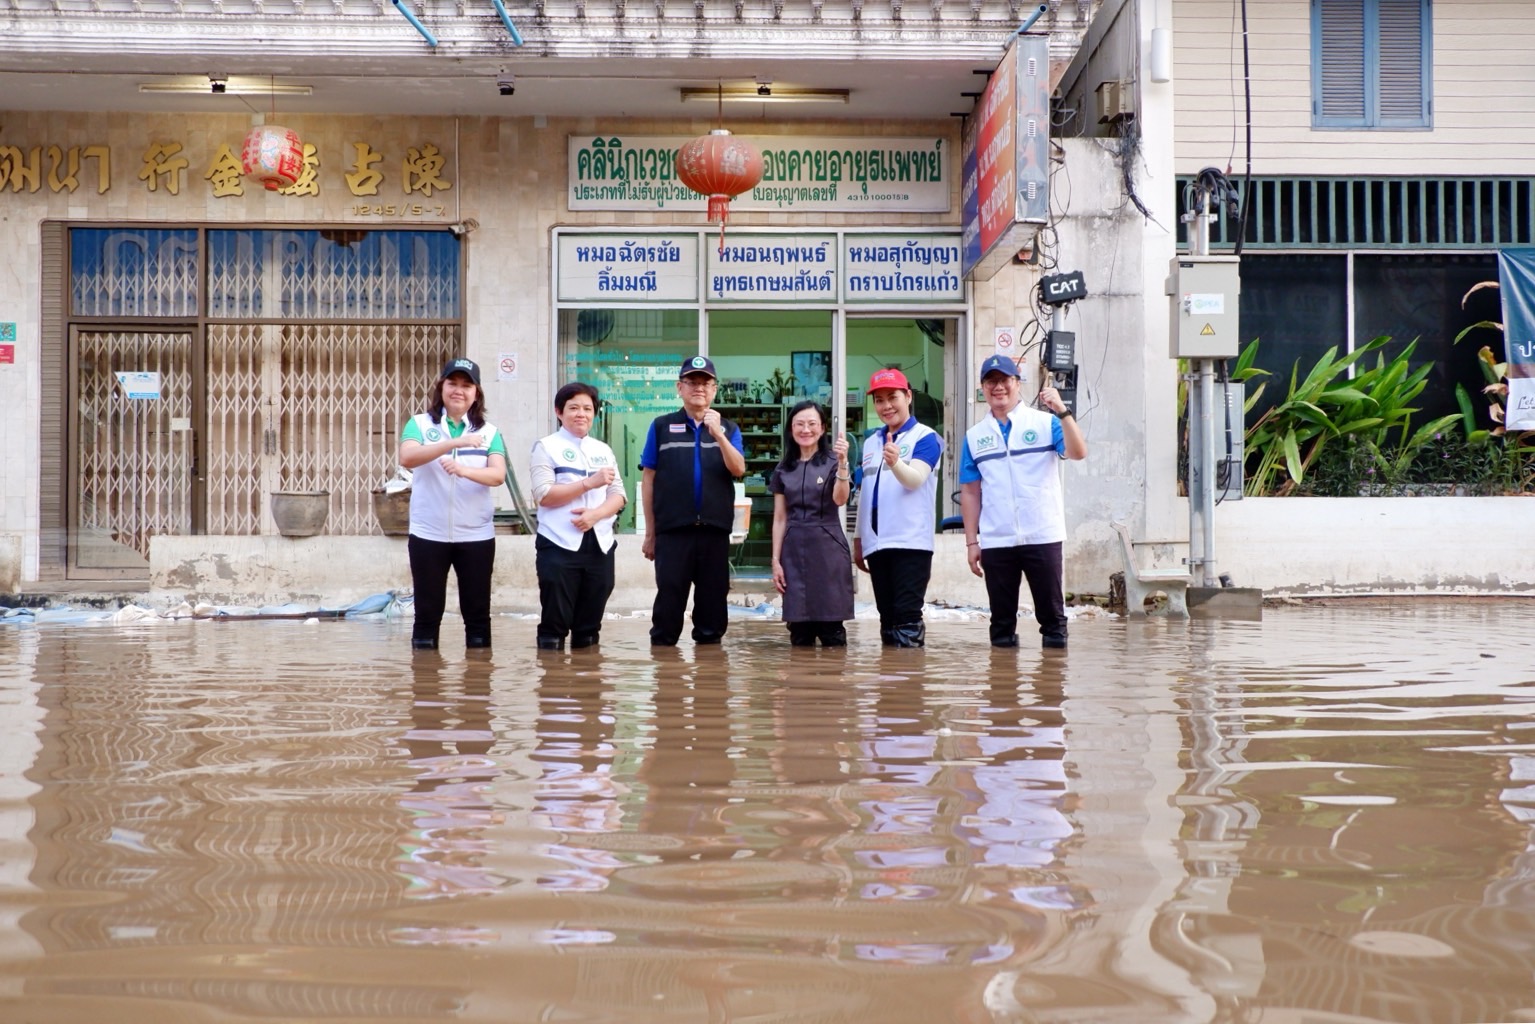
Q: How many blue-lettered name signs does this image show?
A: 3